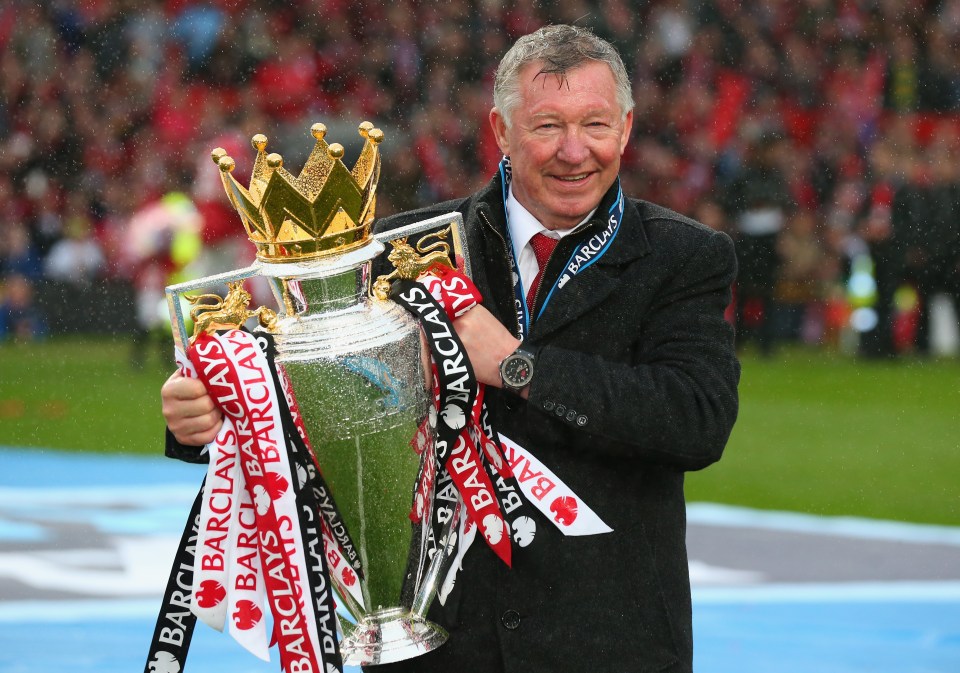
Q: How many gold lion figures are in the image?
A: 2